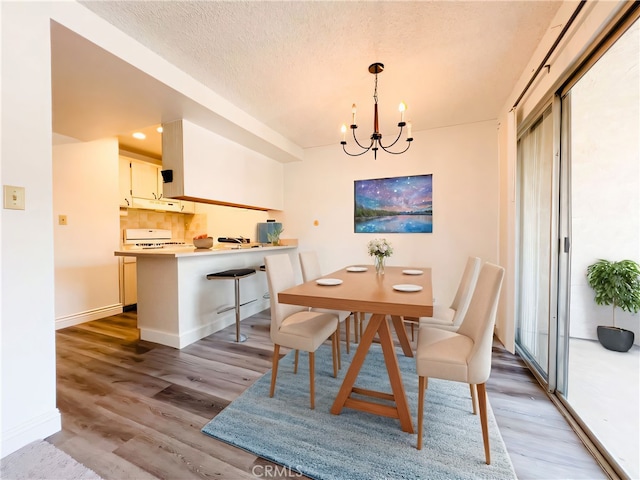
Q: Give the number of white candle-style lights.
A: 4